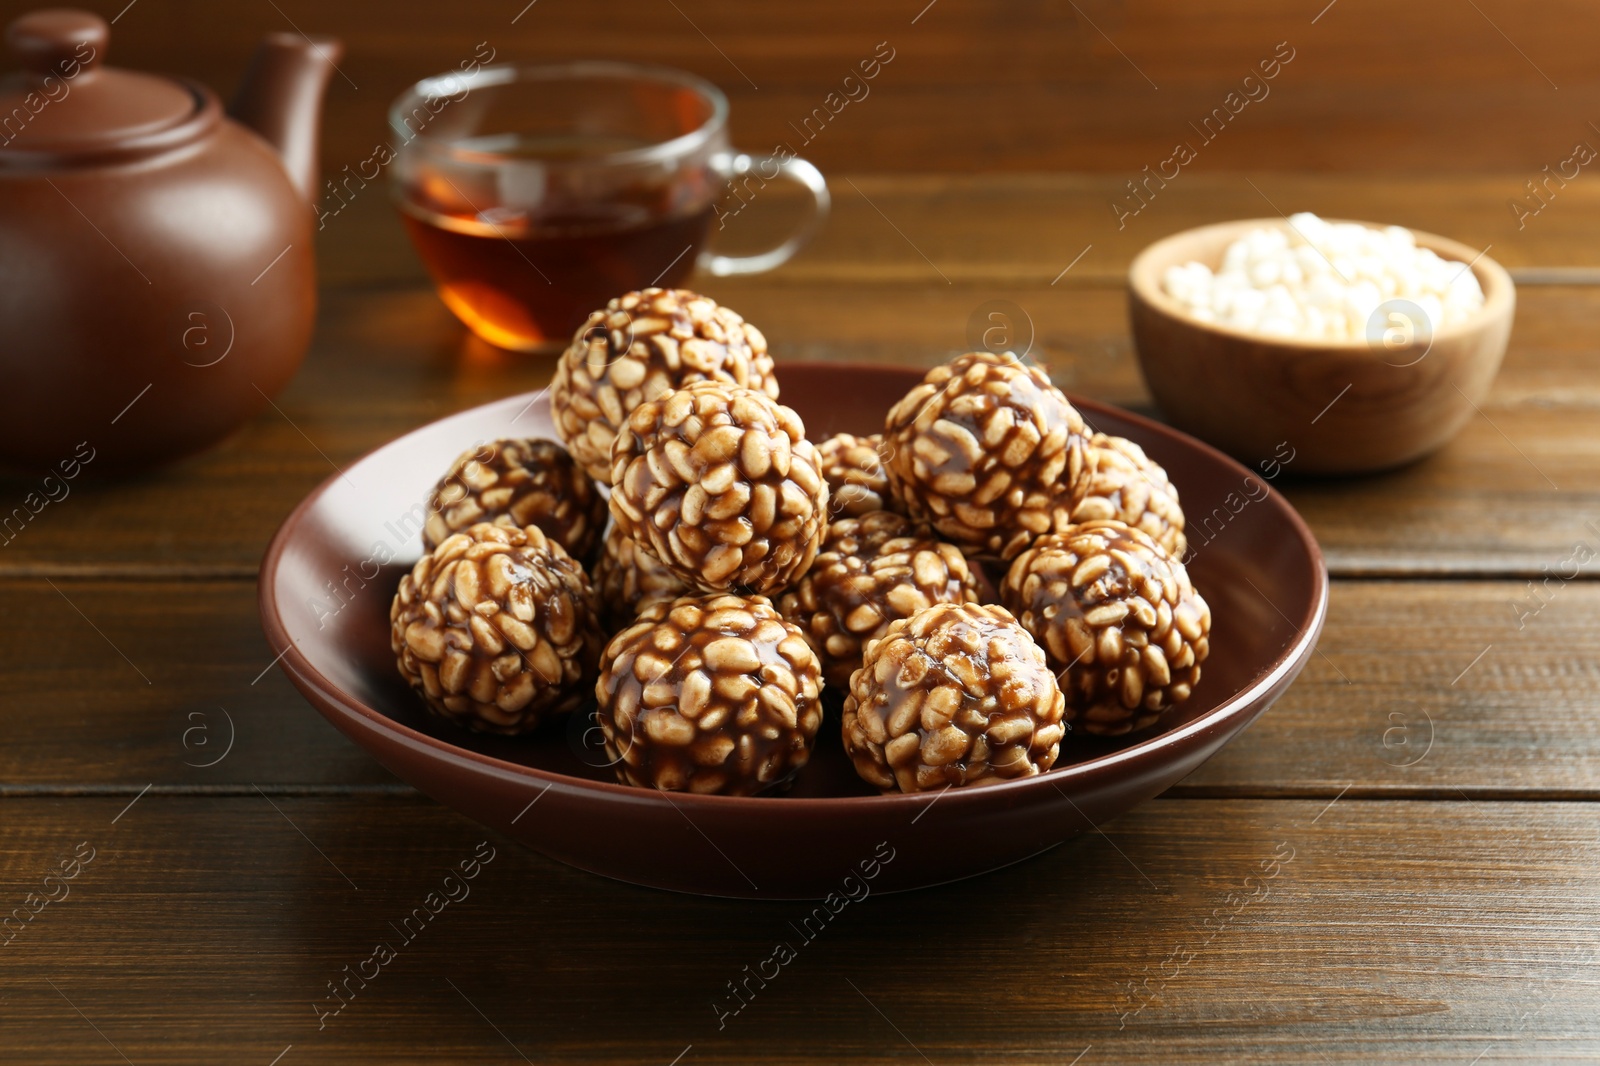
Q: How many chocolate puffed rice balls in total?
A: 12